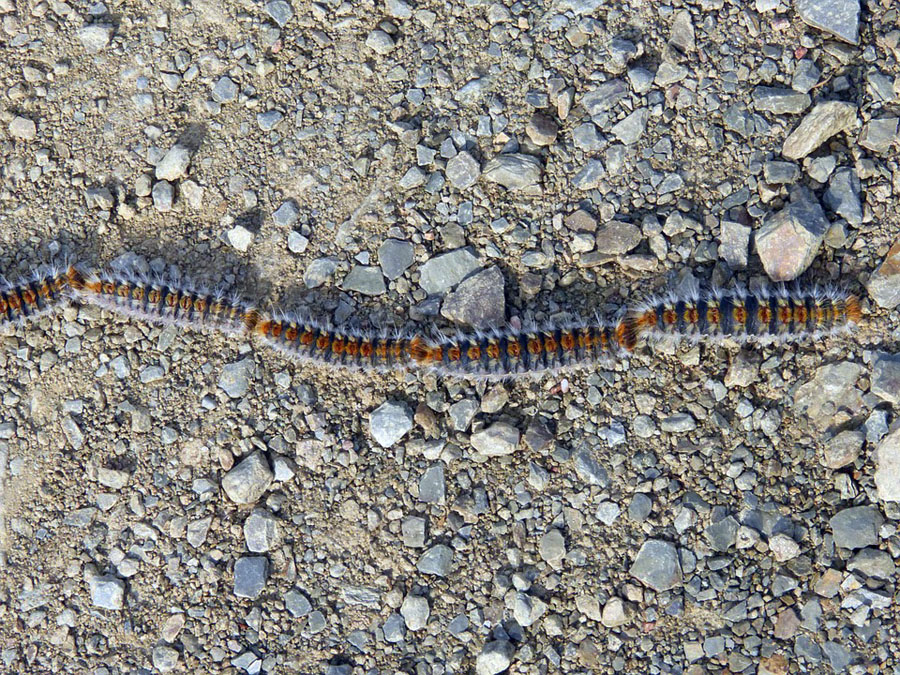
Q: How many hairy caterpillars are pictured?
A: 5